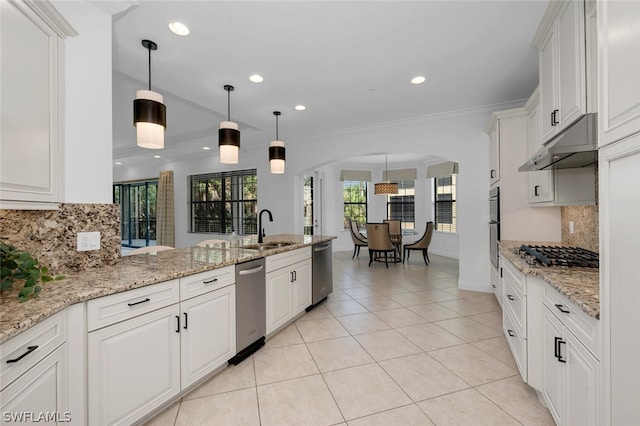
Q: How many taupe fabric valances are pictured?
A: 3